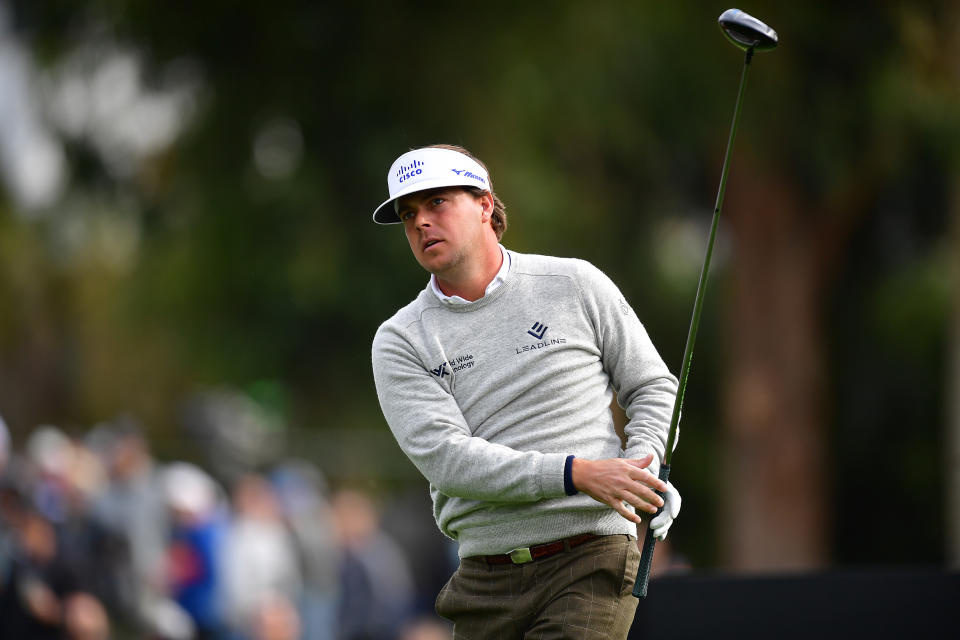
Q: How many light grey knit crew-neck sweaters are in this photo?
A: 1